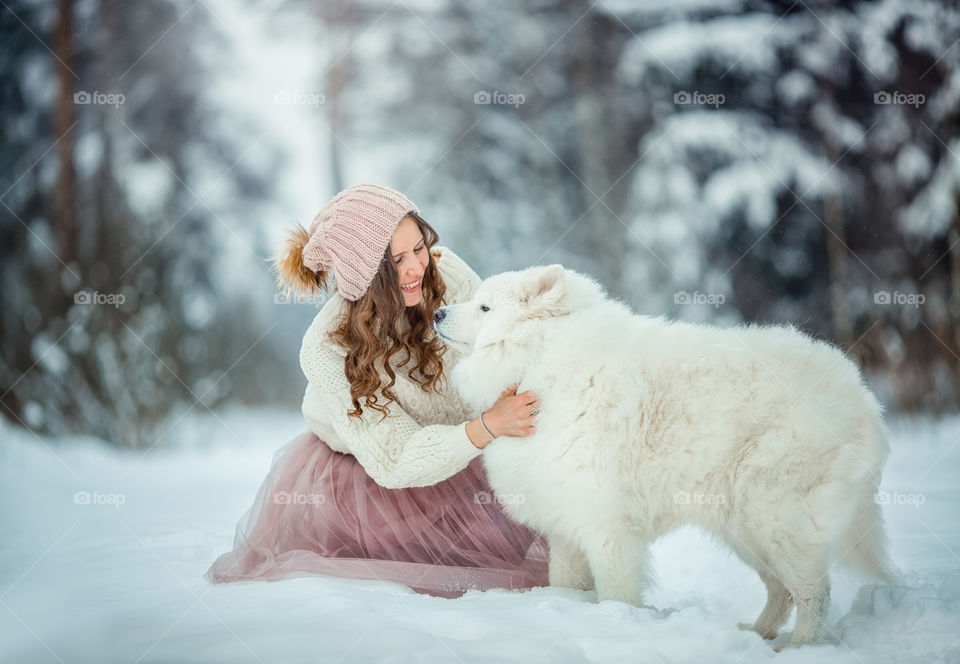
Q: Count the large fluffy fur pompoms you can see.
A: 1